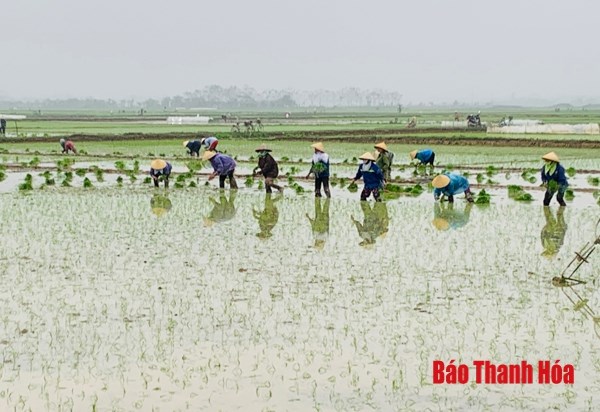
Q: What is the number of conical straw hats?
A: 11